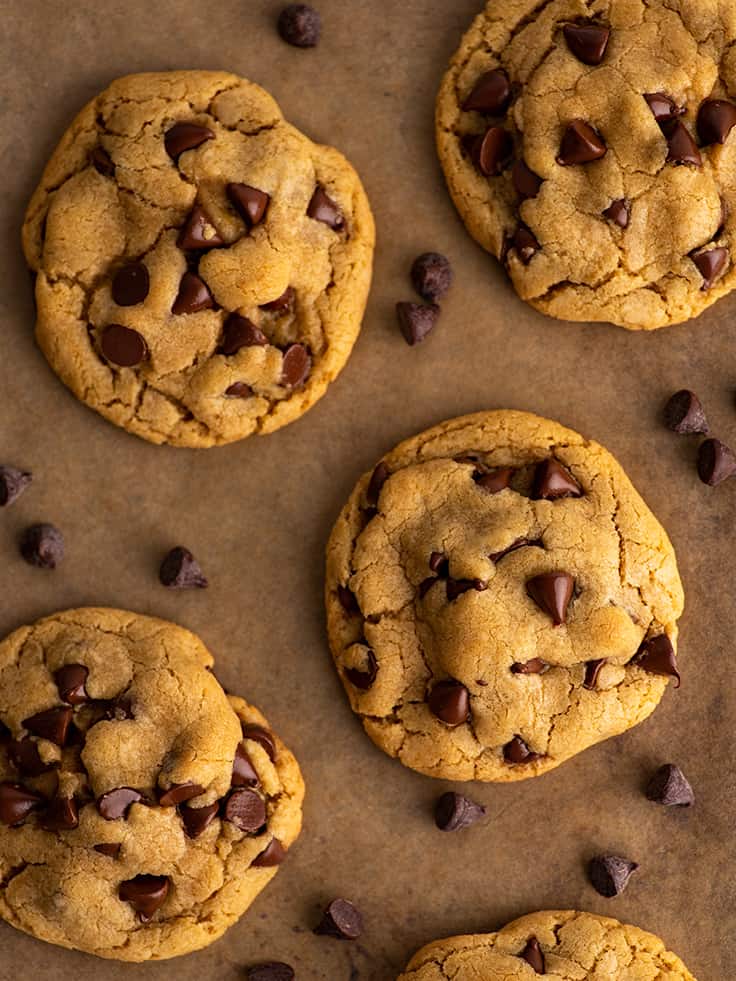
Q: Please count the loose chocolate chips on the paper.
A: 13